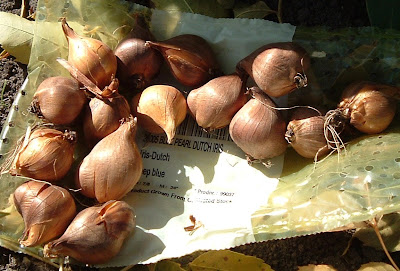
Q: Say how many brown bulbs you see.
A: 15